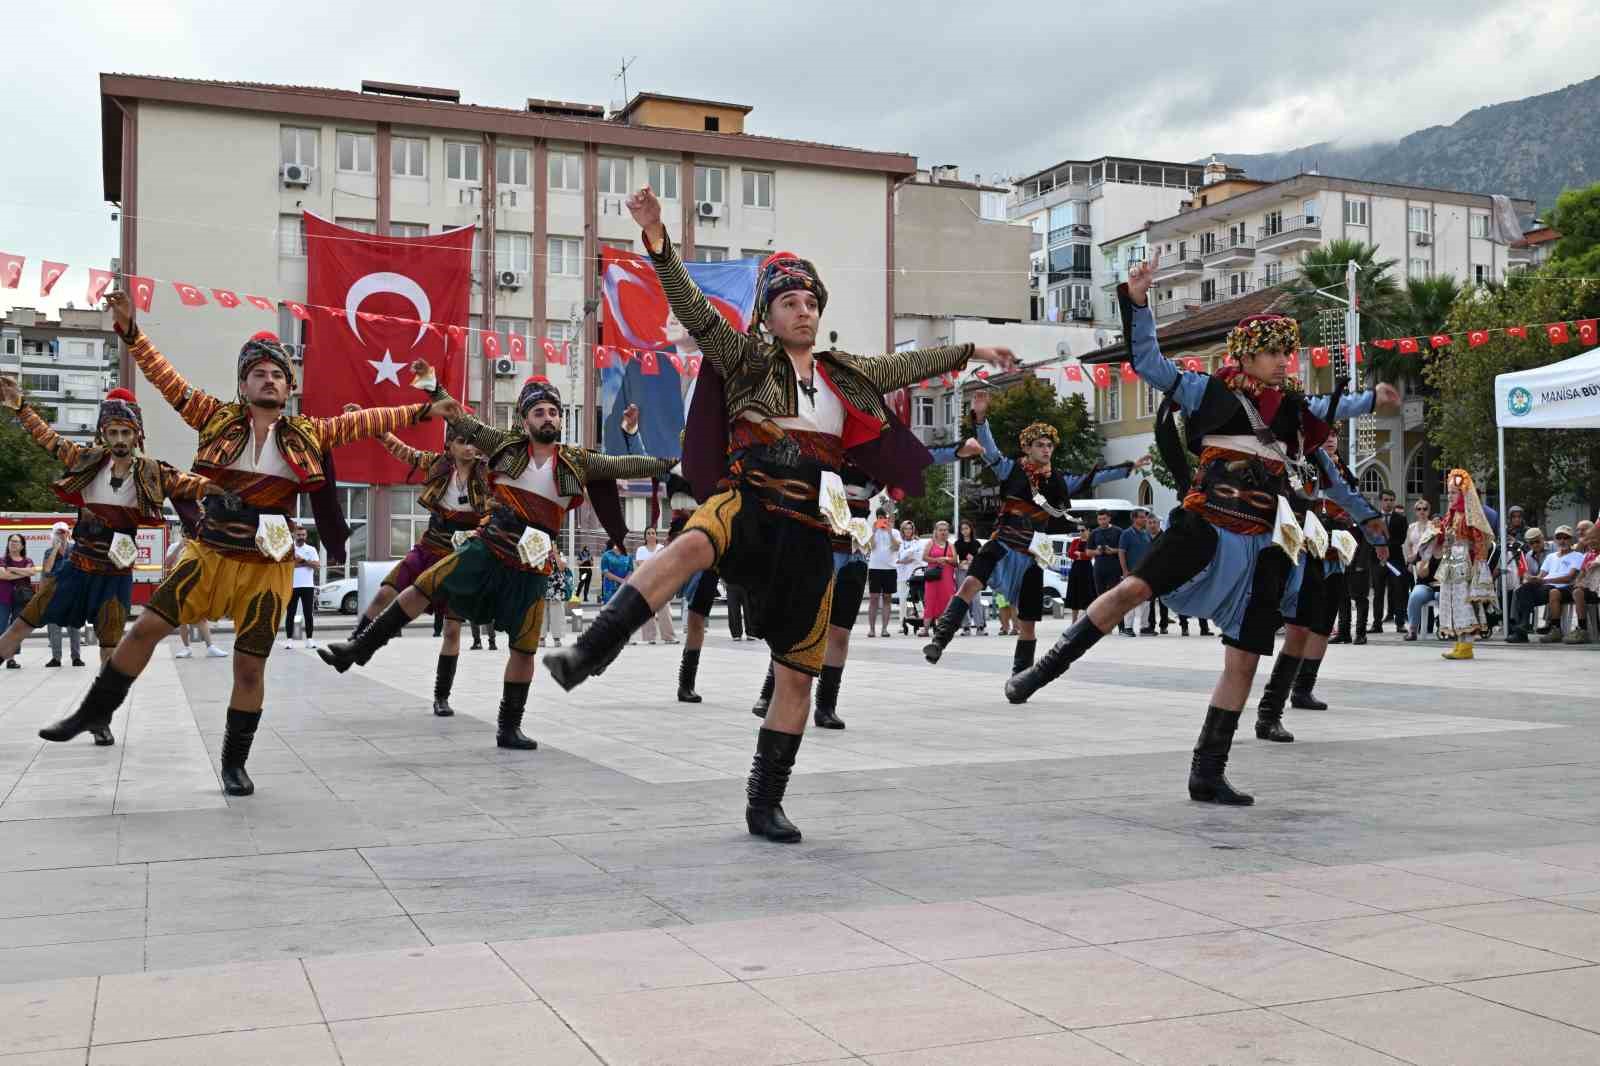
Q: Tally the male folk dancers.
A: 11